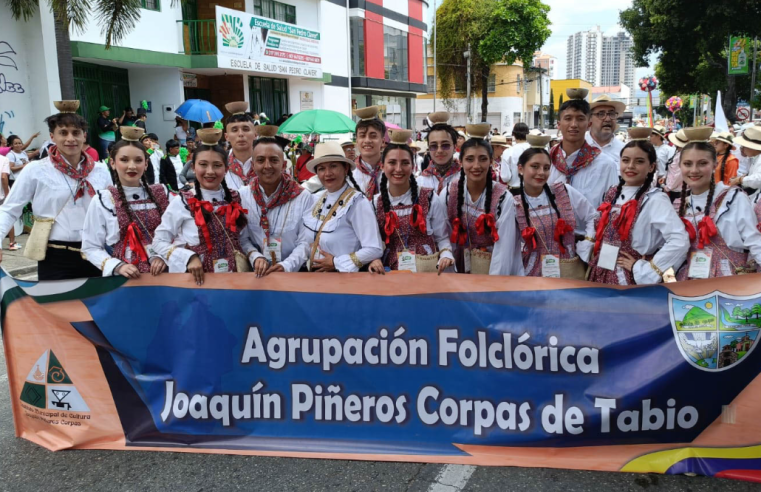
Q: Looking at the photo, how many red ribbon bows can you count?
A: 13